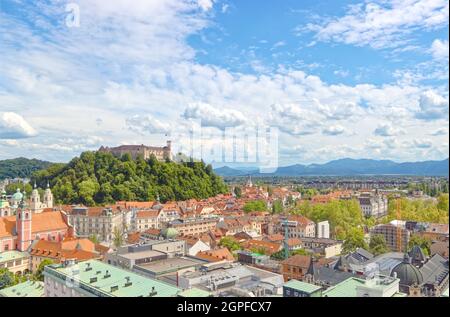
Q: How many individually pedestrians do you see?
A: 0